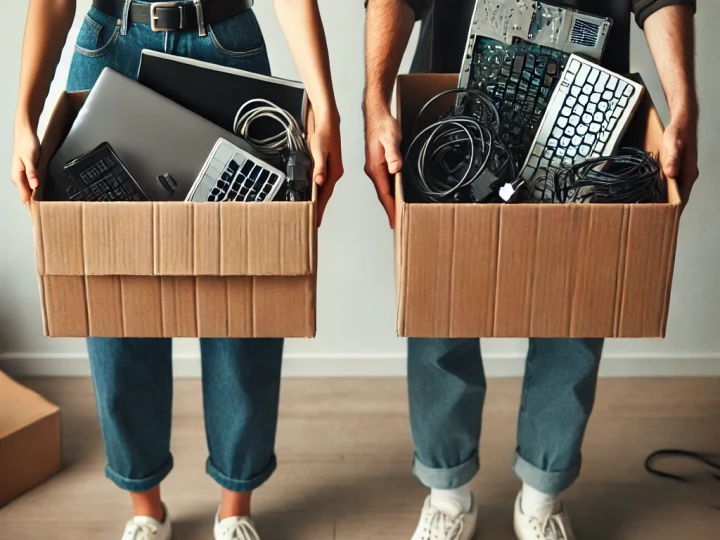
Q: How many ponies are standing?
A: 0